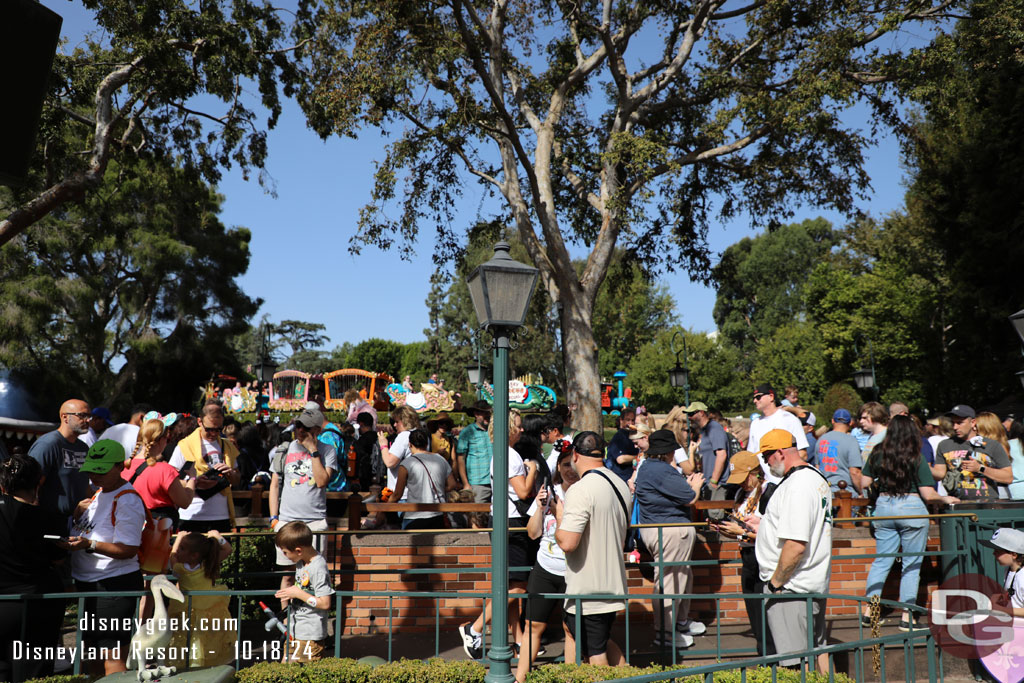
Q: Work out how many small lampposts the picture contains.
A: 4